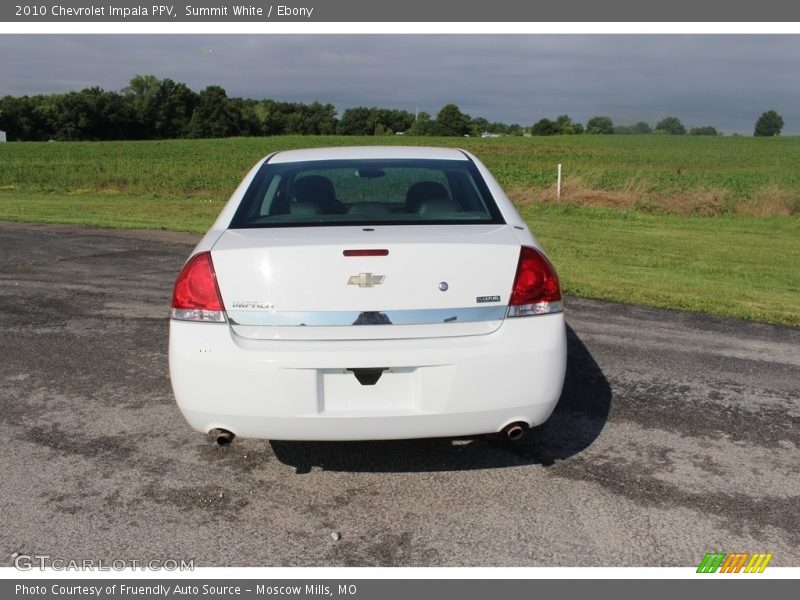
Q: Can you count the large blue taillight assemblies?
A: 0